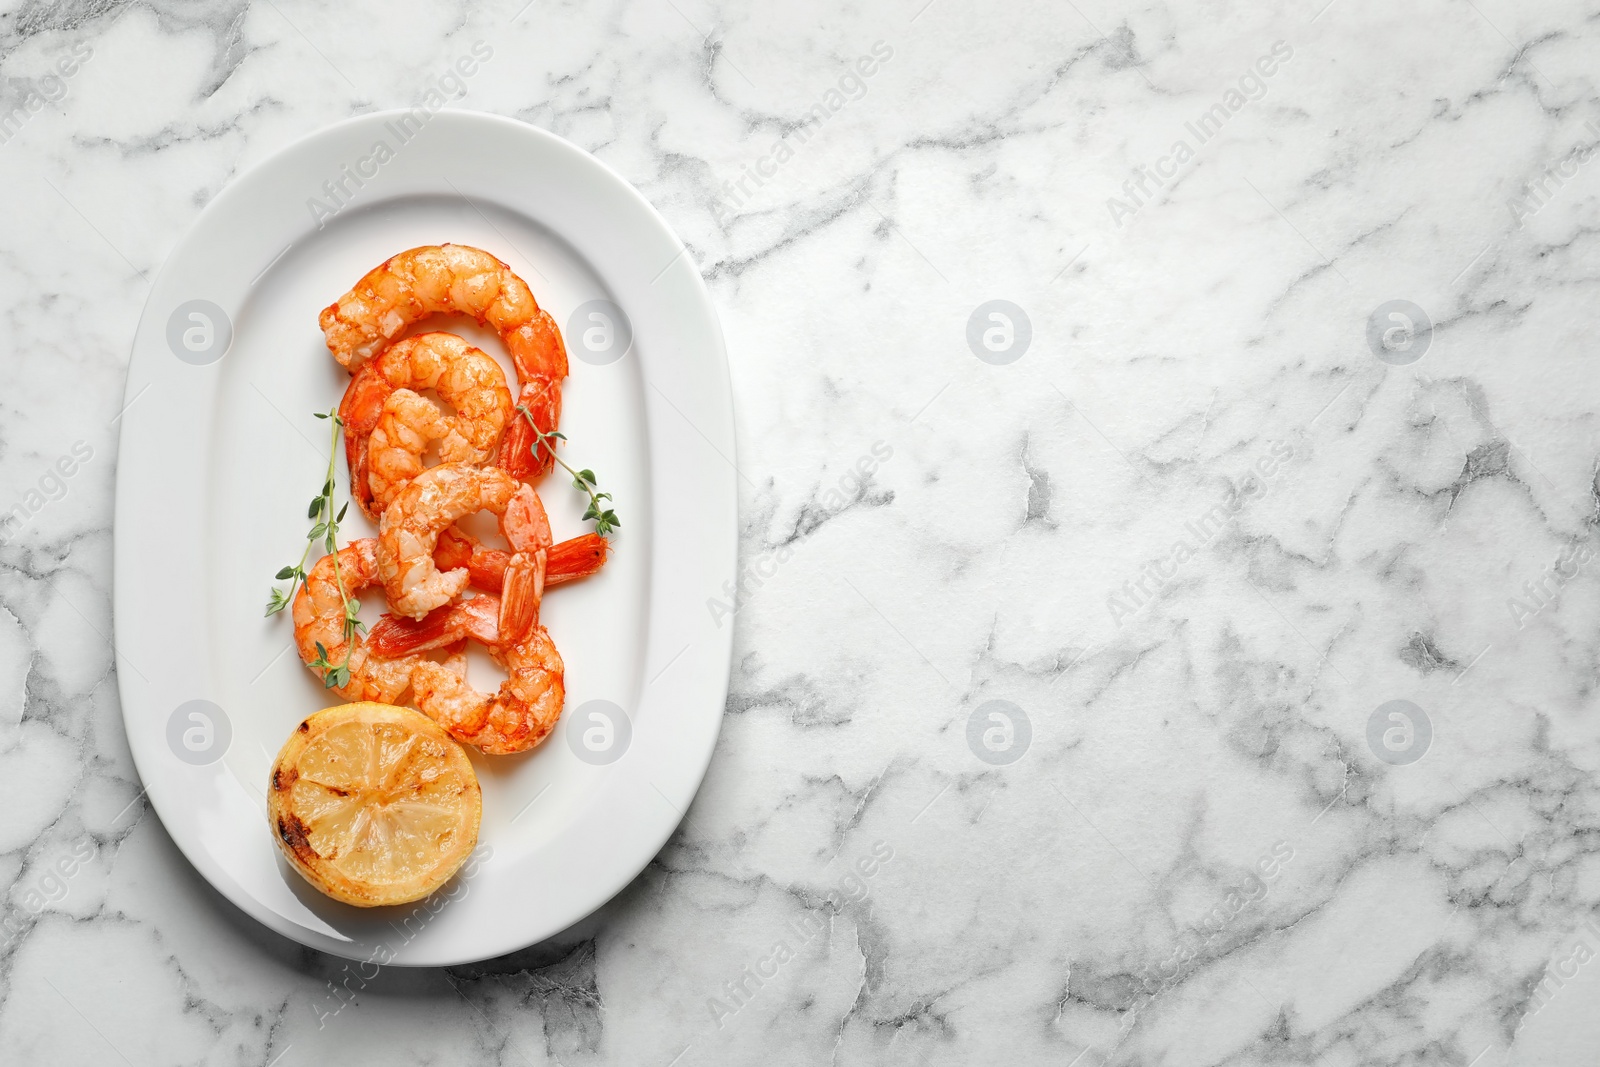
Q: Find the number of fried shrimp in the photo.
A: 6